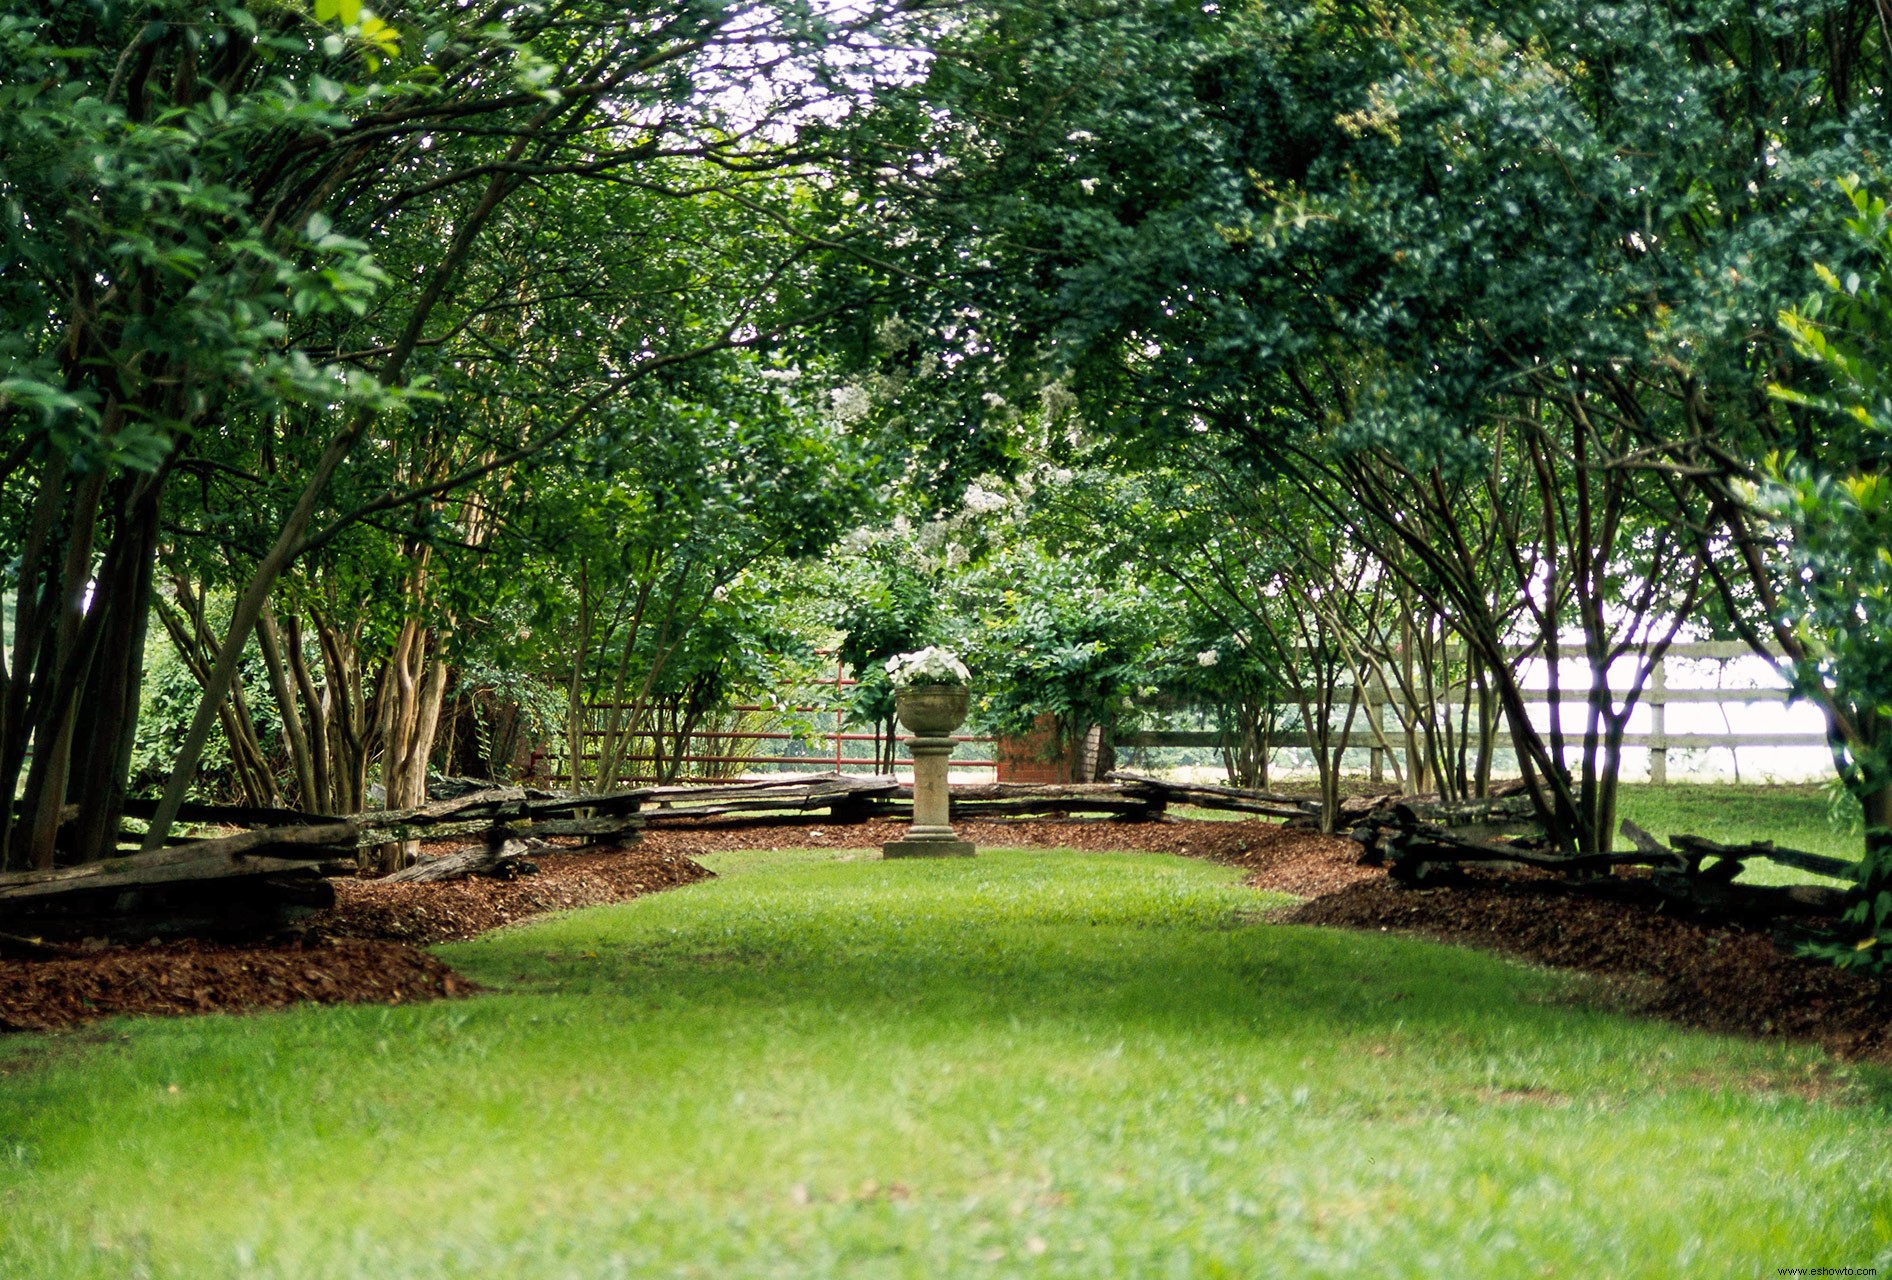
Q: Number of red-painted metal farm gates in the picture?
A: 1